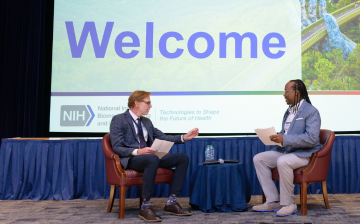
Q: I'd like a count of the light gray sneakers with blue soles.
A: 2